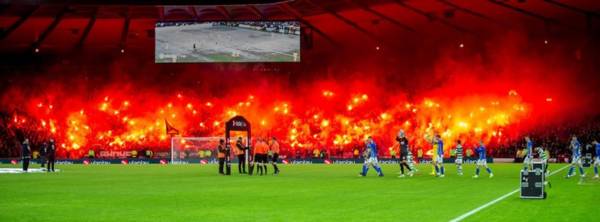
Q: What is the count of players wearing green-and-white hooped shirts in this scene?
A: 3